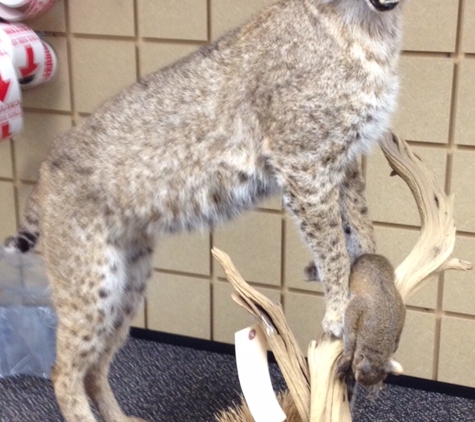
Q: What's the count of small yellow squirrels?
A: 1